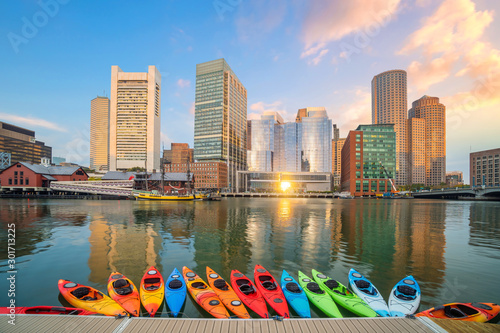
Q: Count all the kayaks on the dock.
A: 15